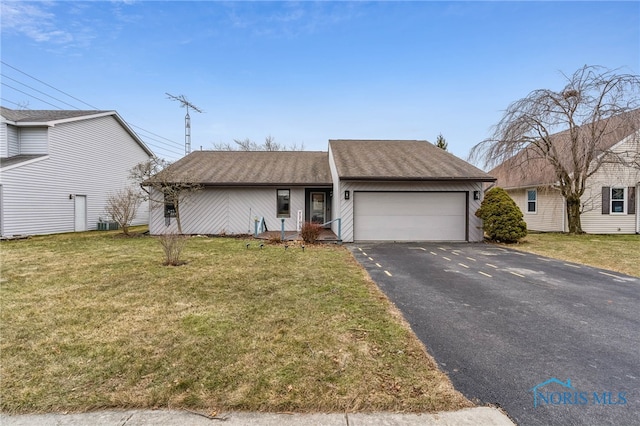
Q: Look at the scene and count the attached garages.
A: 1